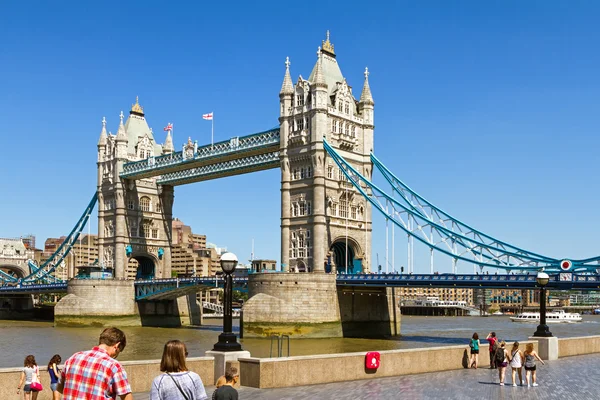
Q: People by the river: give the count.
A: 10